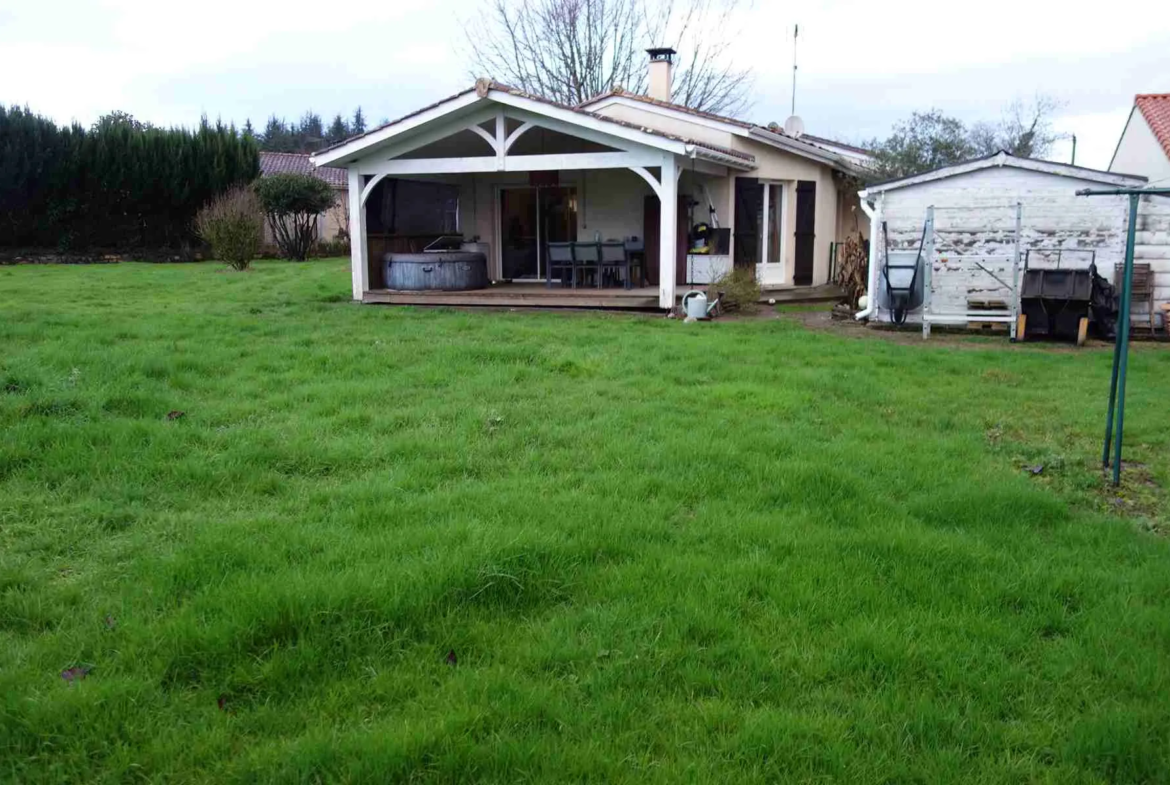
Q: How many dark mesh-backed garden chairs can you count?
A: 3